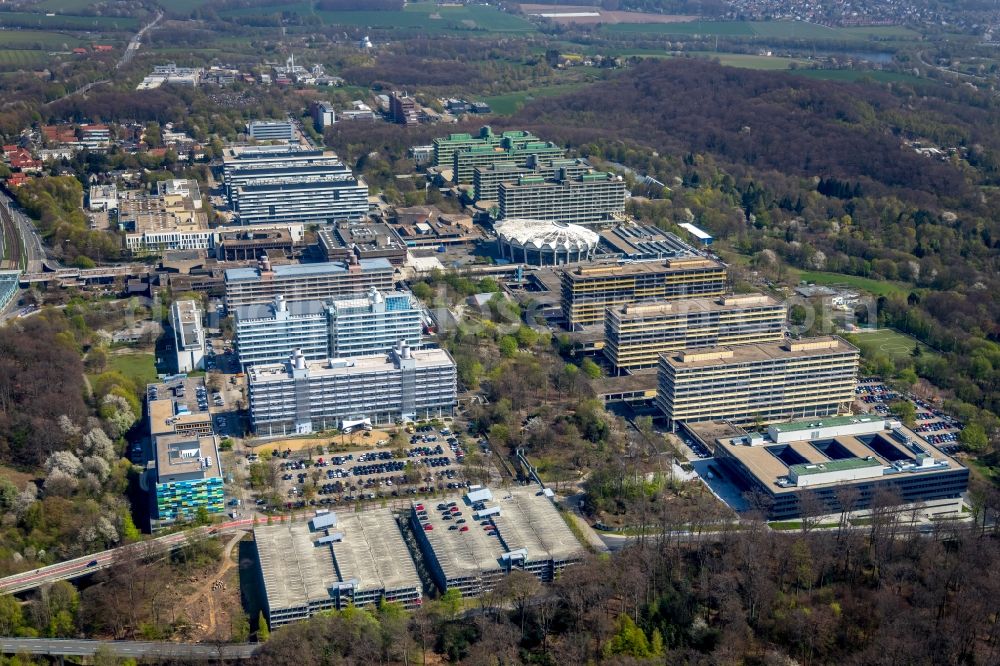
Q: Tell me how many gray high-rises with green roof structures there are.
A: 2